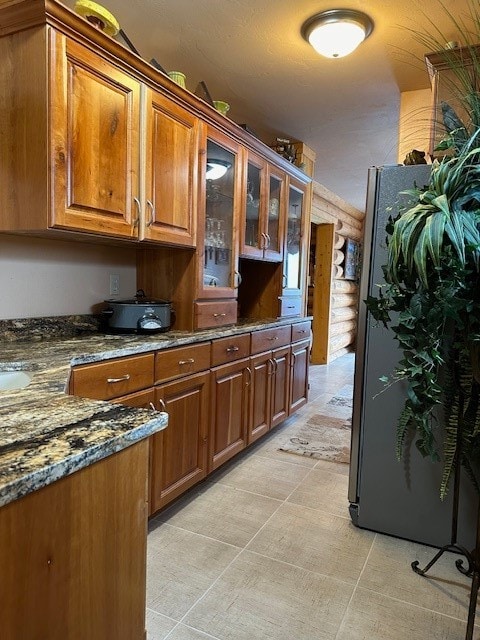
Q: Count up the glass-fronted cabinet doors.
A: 4